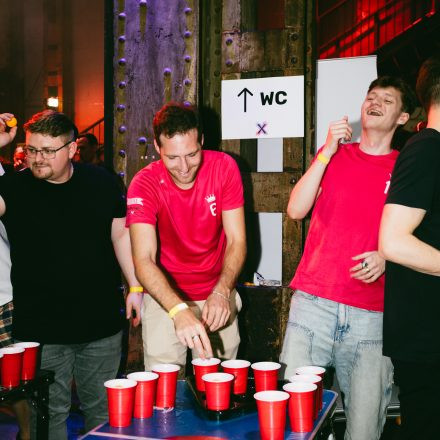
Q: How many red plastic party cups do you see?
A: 13